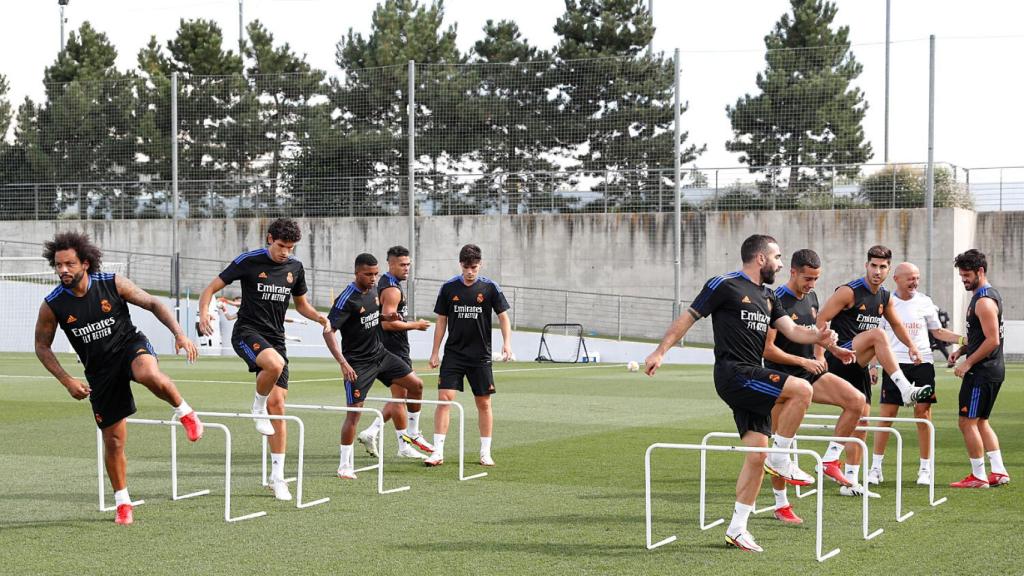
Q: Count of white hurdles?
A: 8